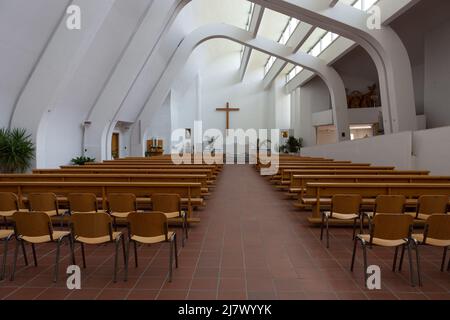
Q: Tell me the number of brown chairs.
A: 14